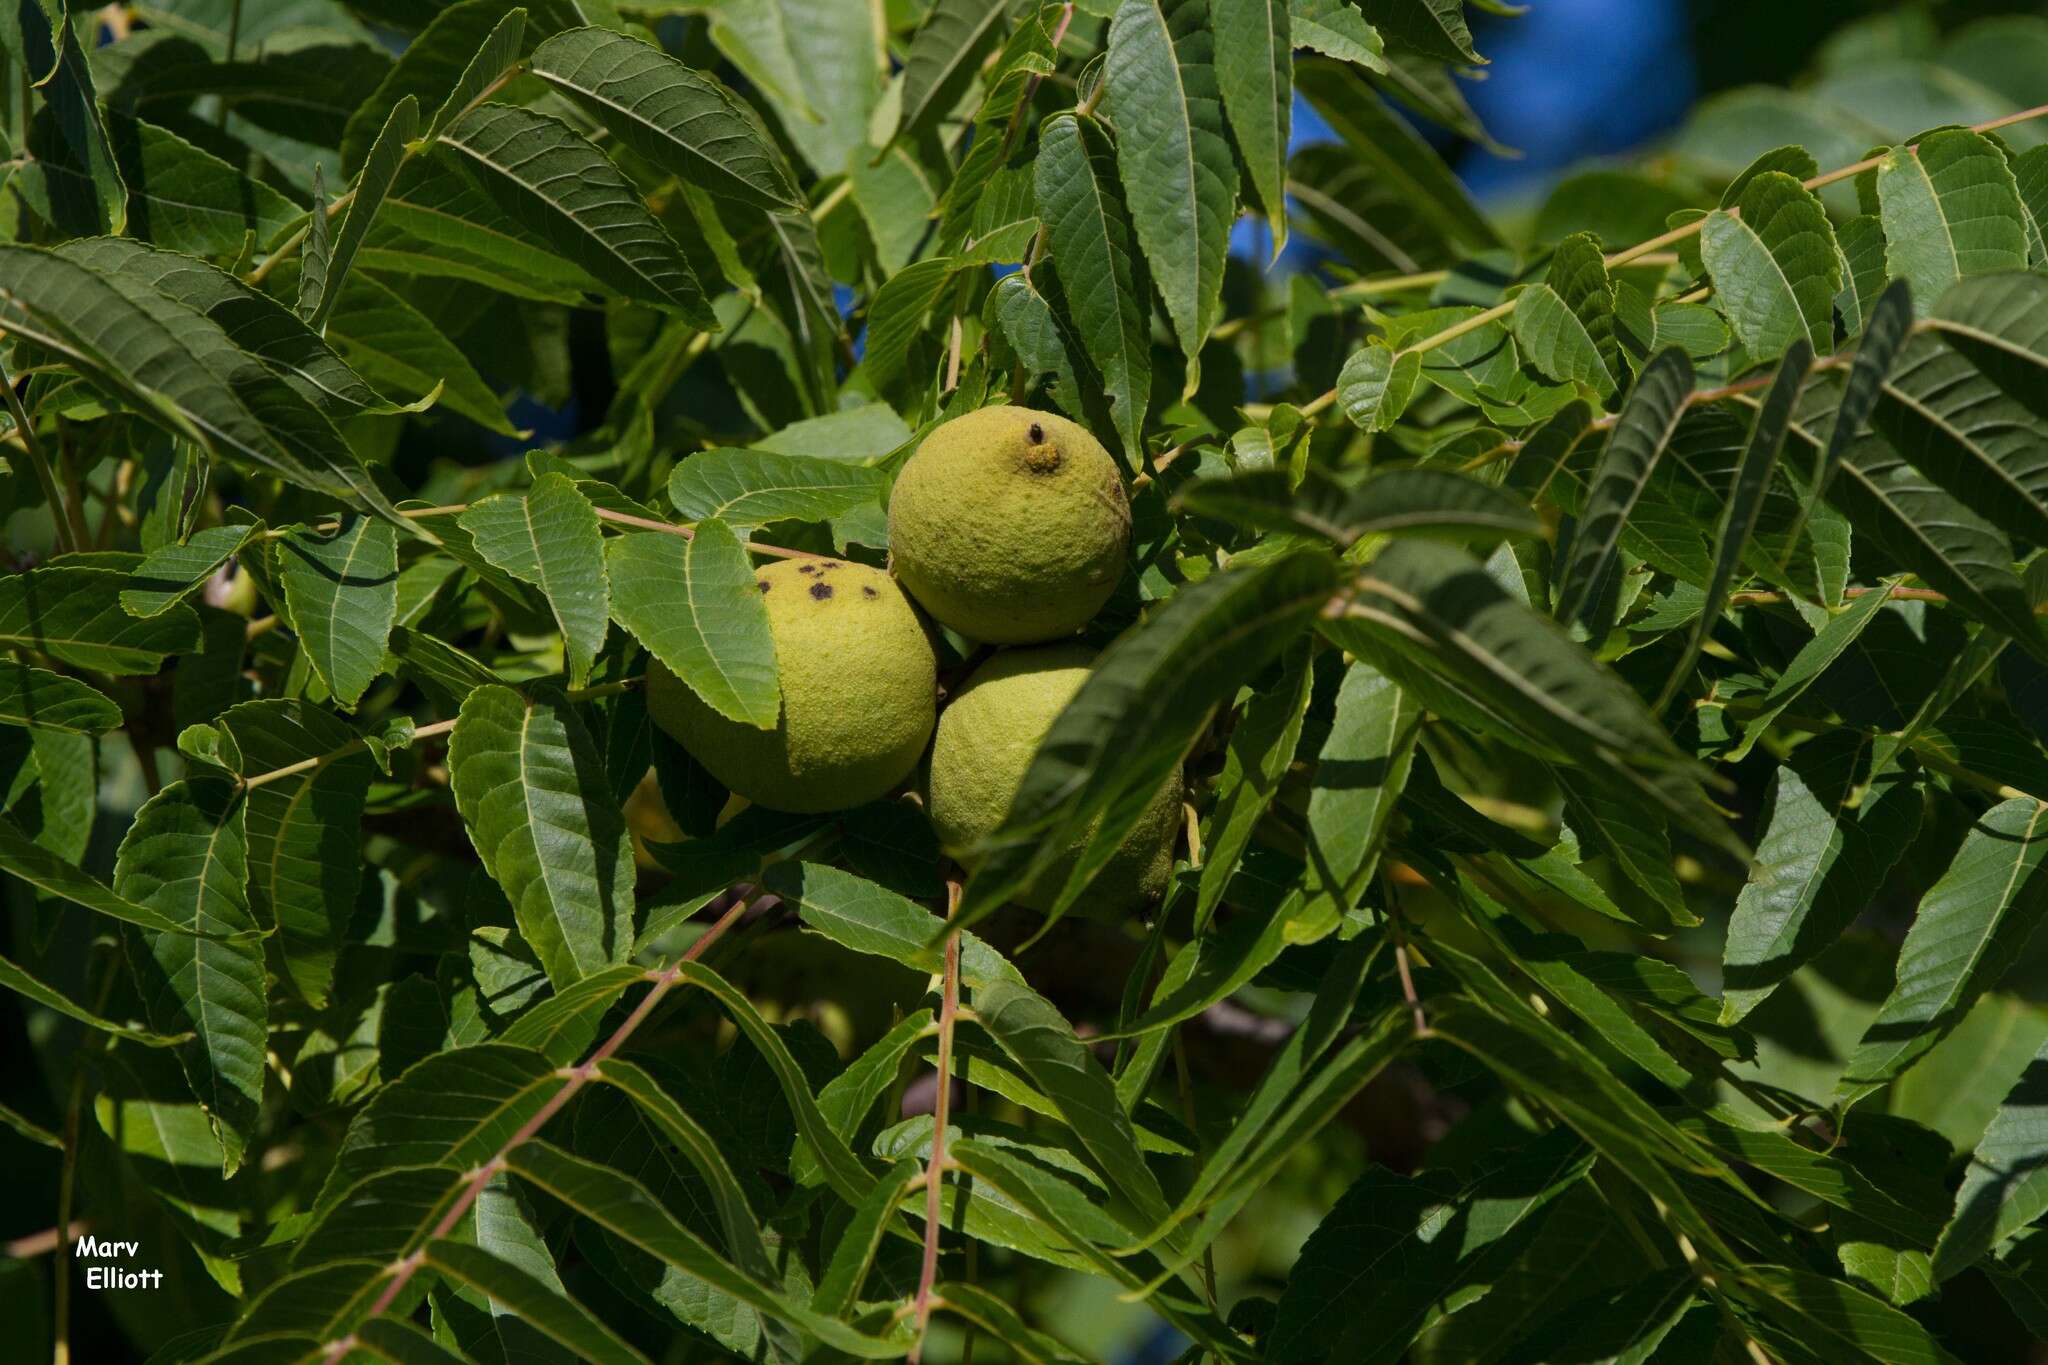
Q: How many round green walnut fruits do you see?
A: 3